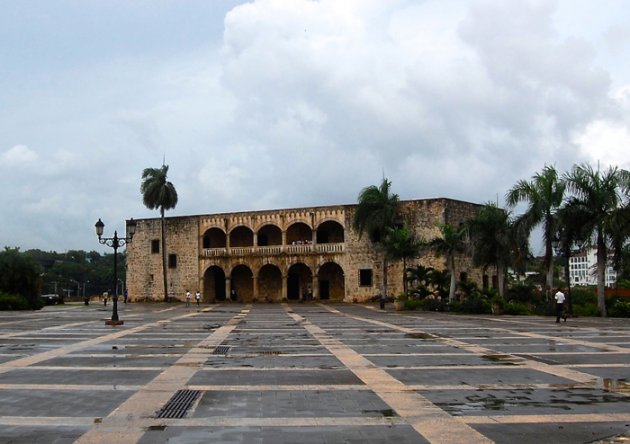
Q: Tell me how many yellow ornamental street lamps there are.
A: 0